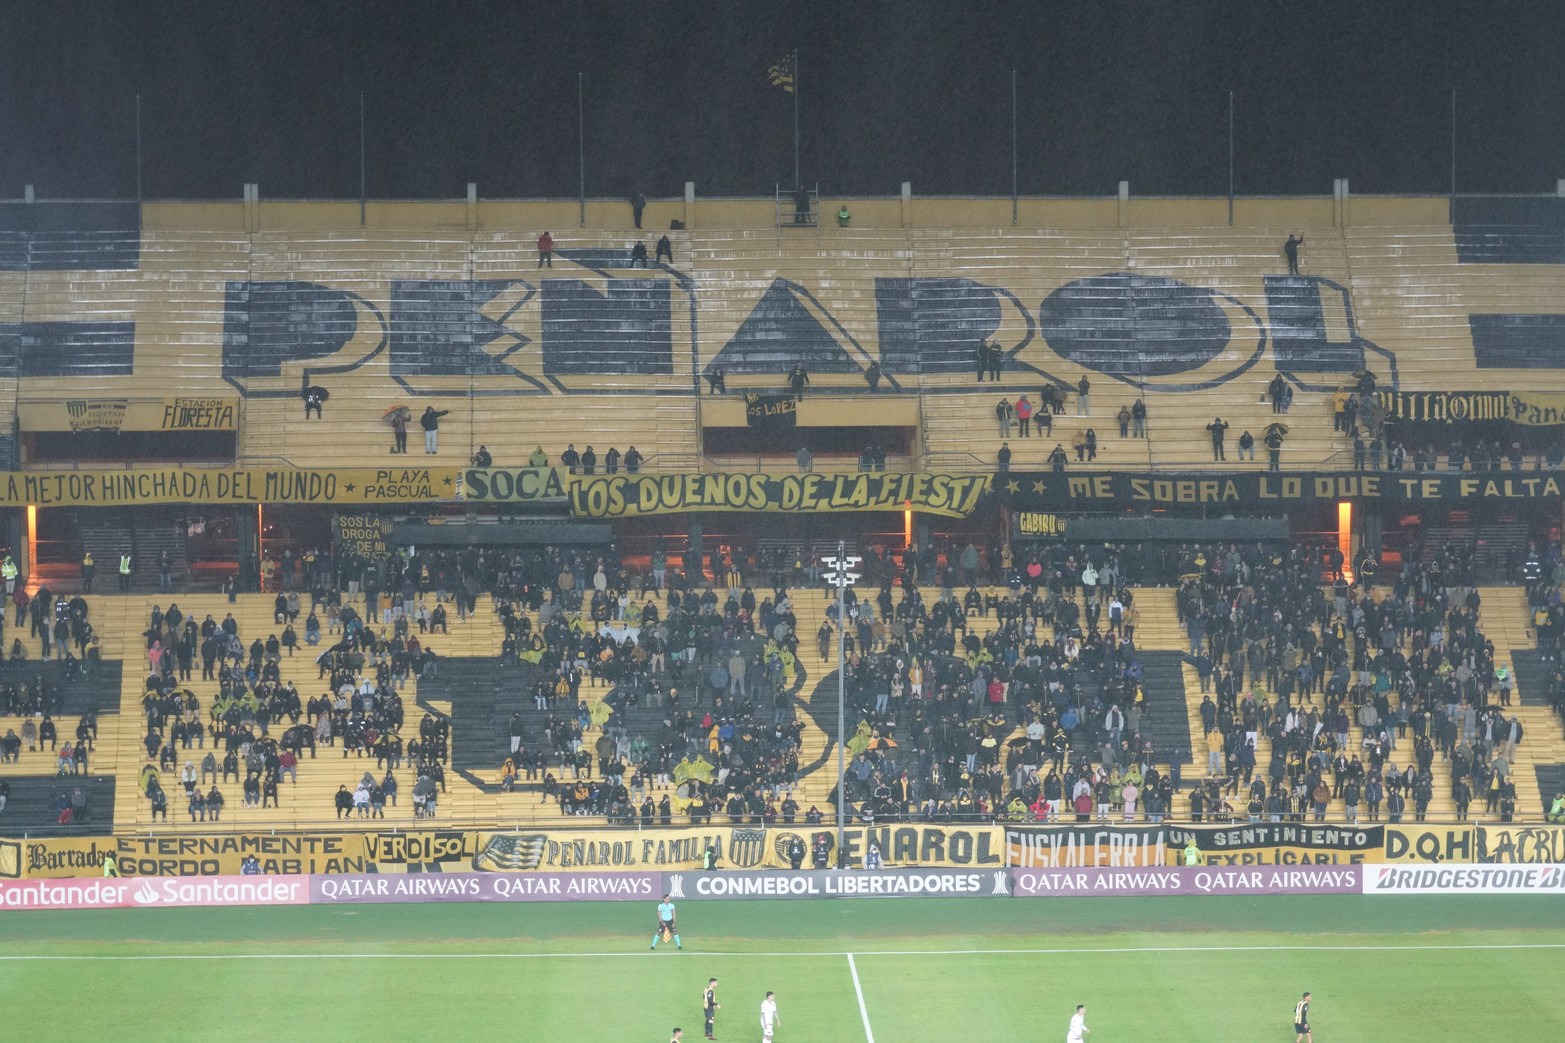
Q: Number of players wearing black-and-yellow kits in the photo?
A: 3